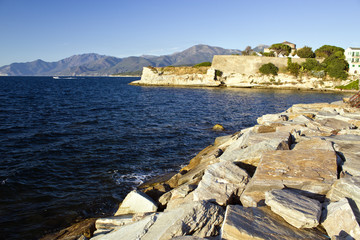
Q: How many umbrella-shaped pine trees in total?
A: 2